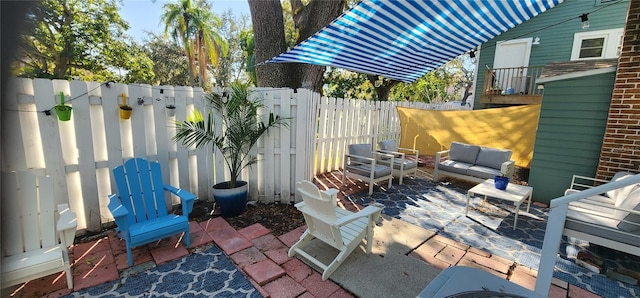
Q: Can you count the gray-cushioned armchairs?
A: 2